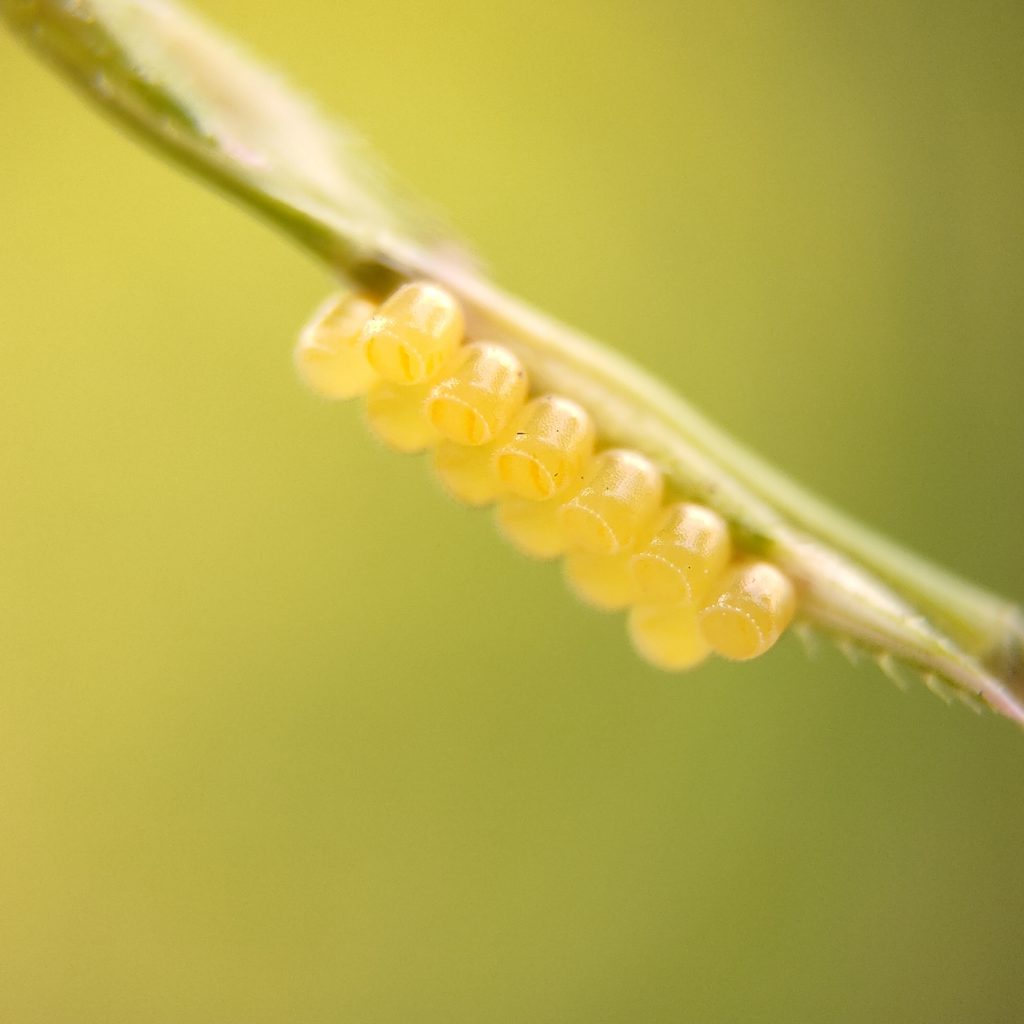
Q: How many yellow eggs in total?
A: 12